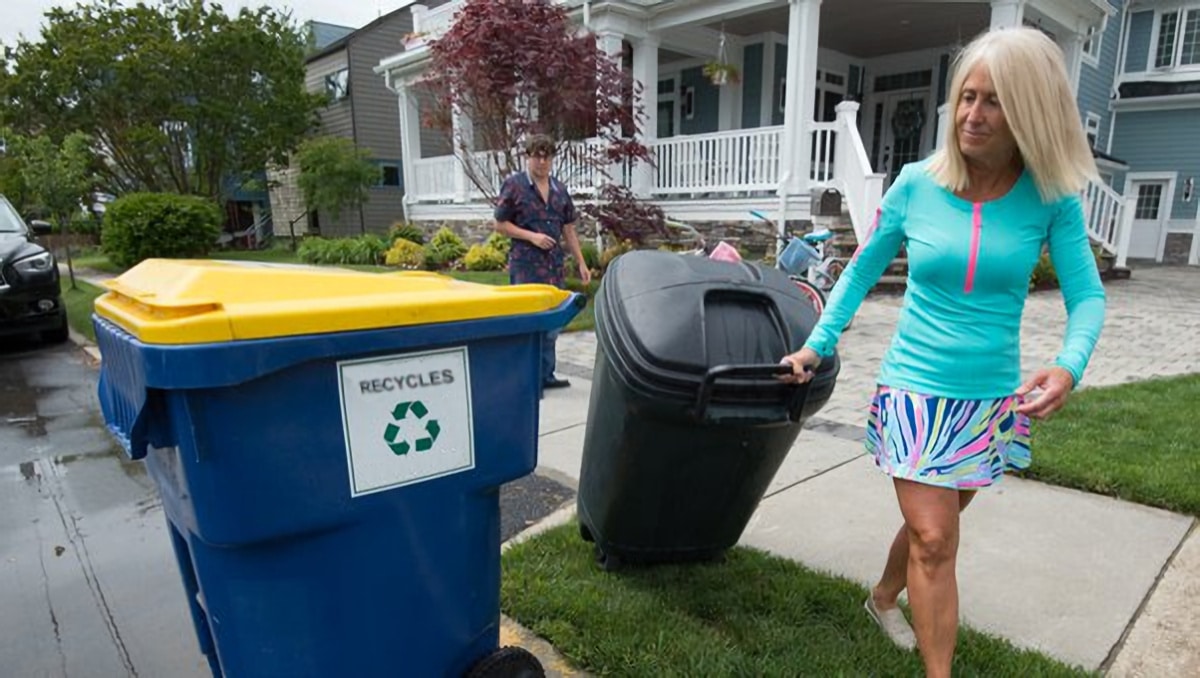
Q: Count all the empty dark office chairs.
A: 0